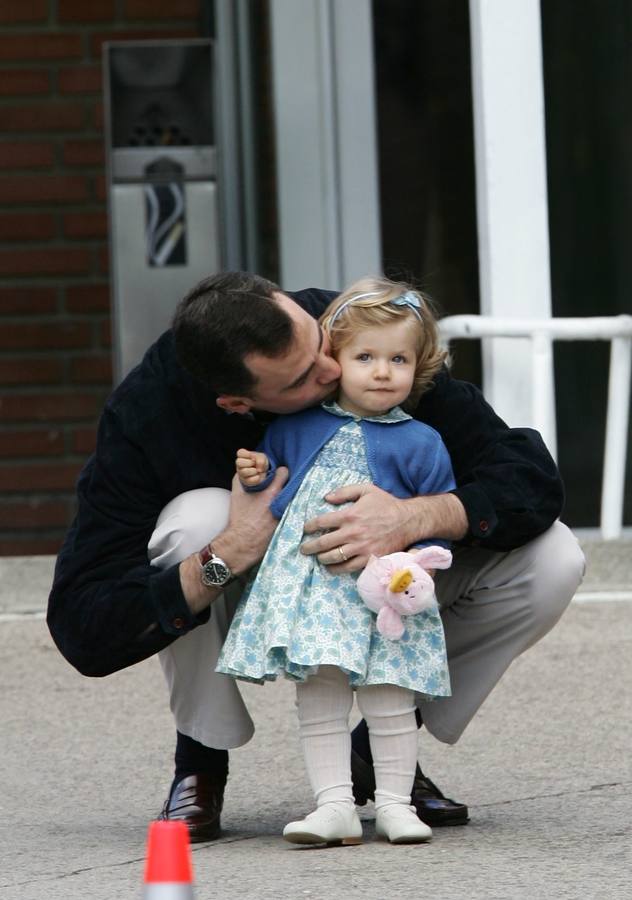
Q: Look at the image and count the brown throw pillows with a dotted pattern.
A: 0